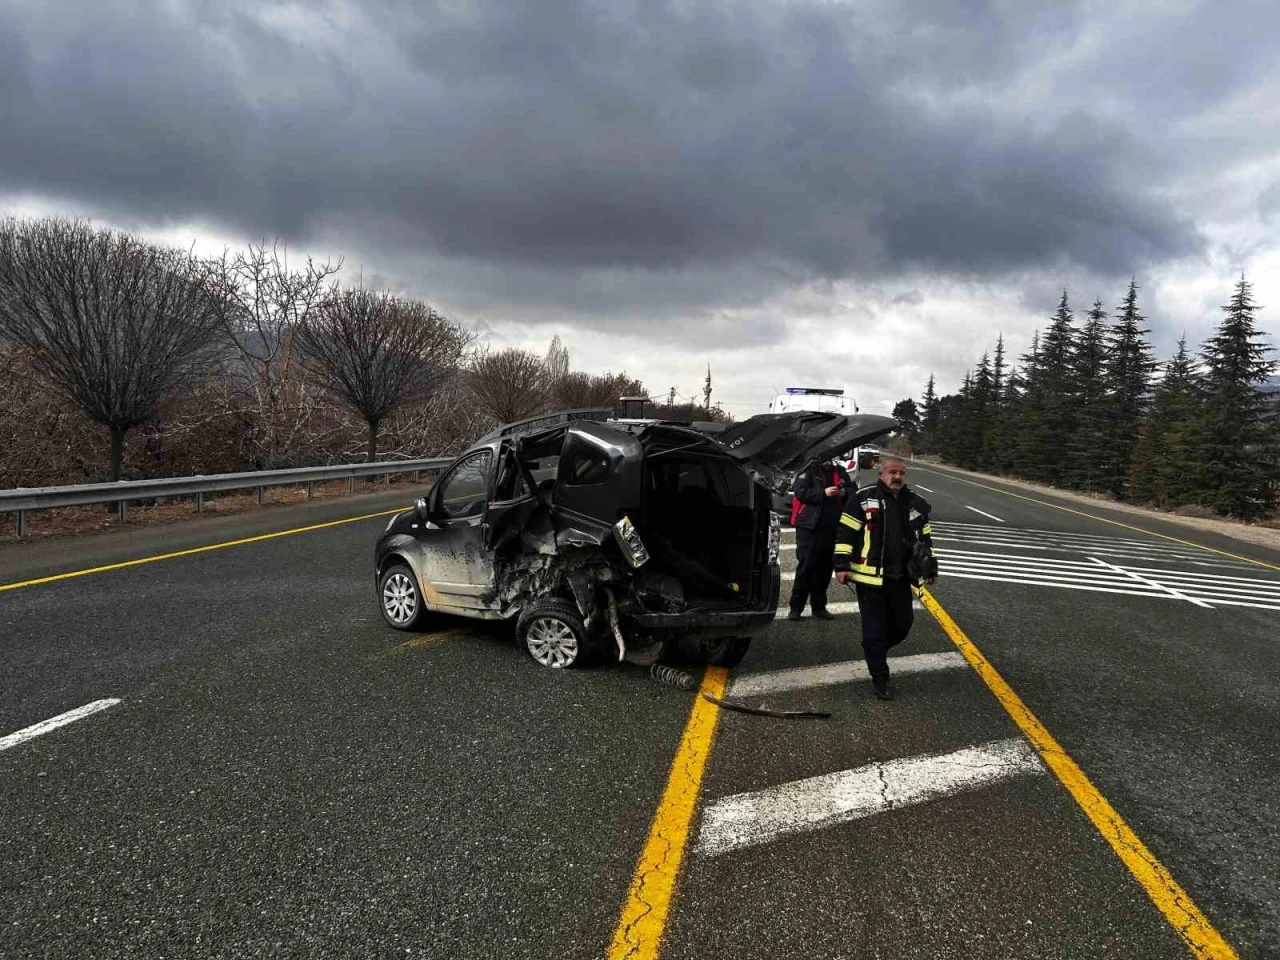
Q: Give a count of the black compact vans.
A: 1